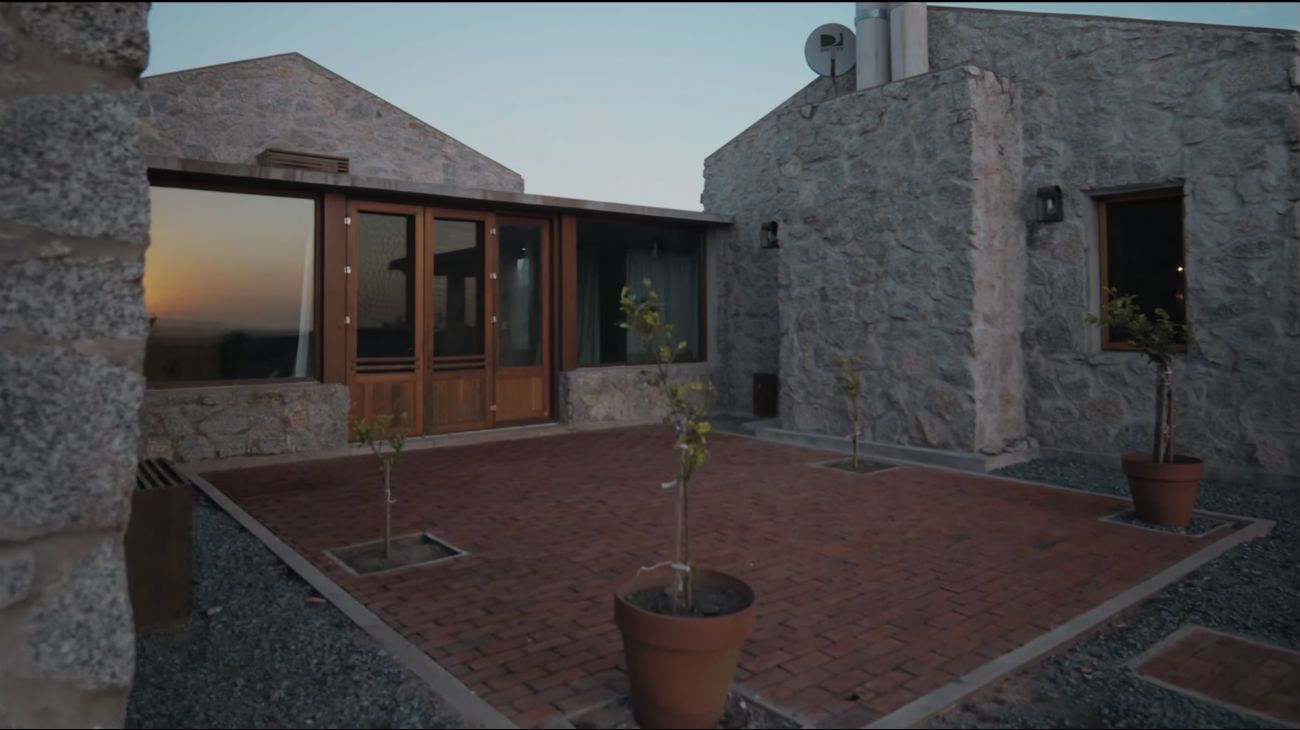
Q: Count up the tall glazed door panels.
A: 3